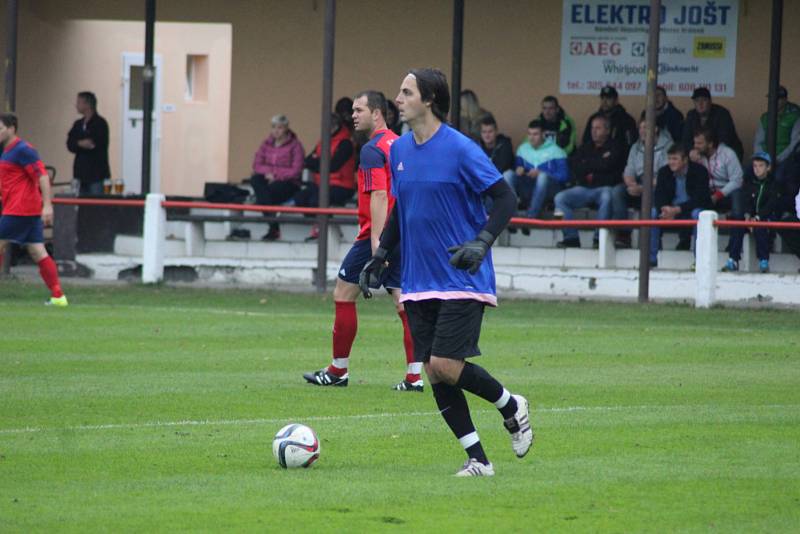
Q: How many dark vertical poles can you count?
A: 6